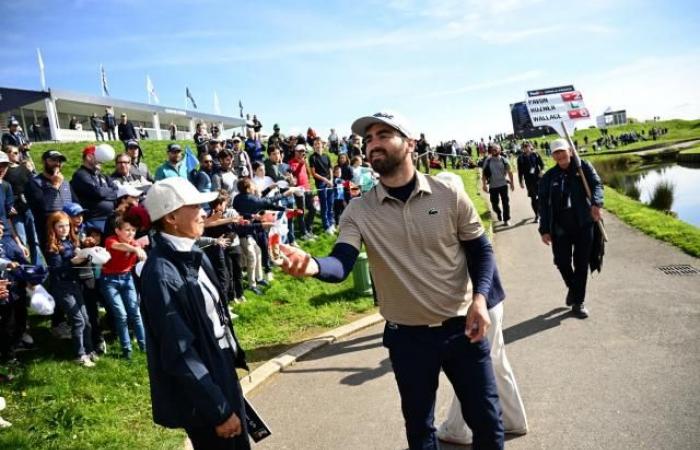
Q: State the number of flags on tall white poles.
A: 6